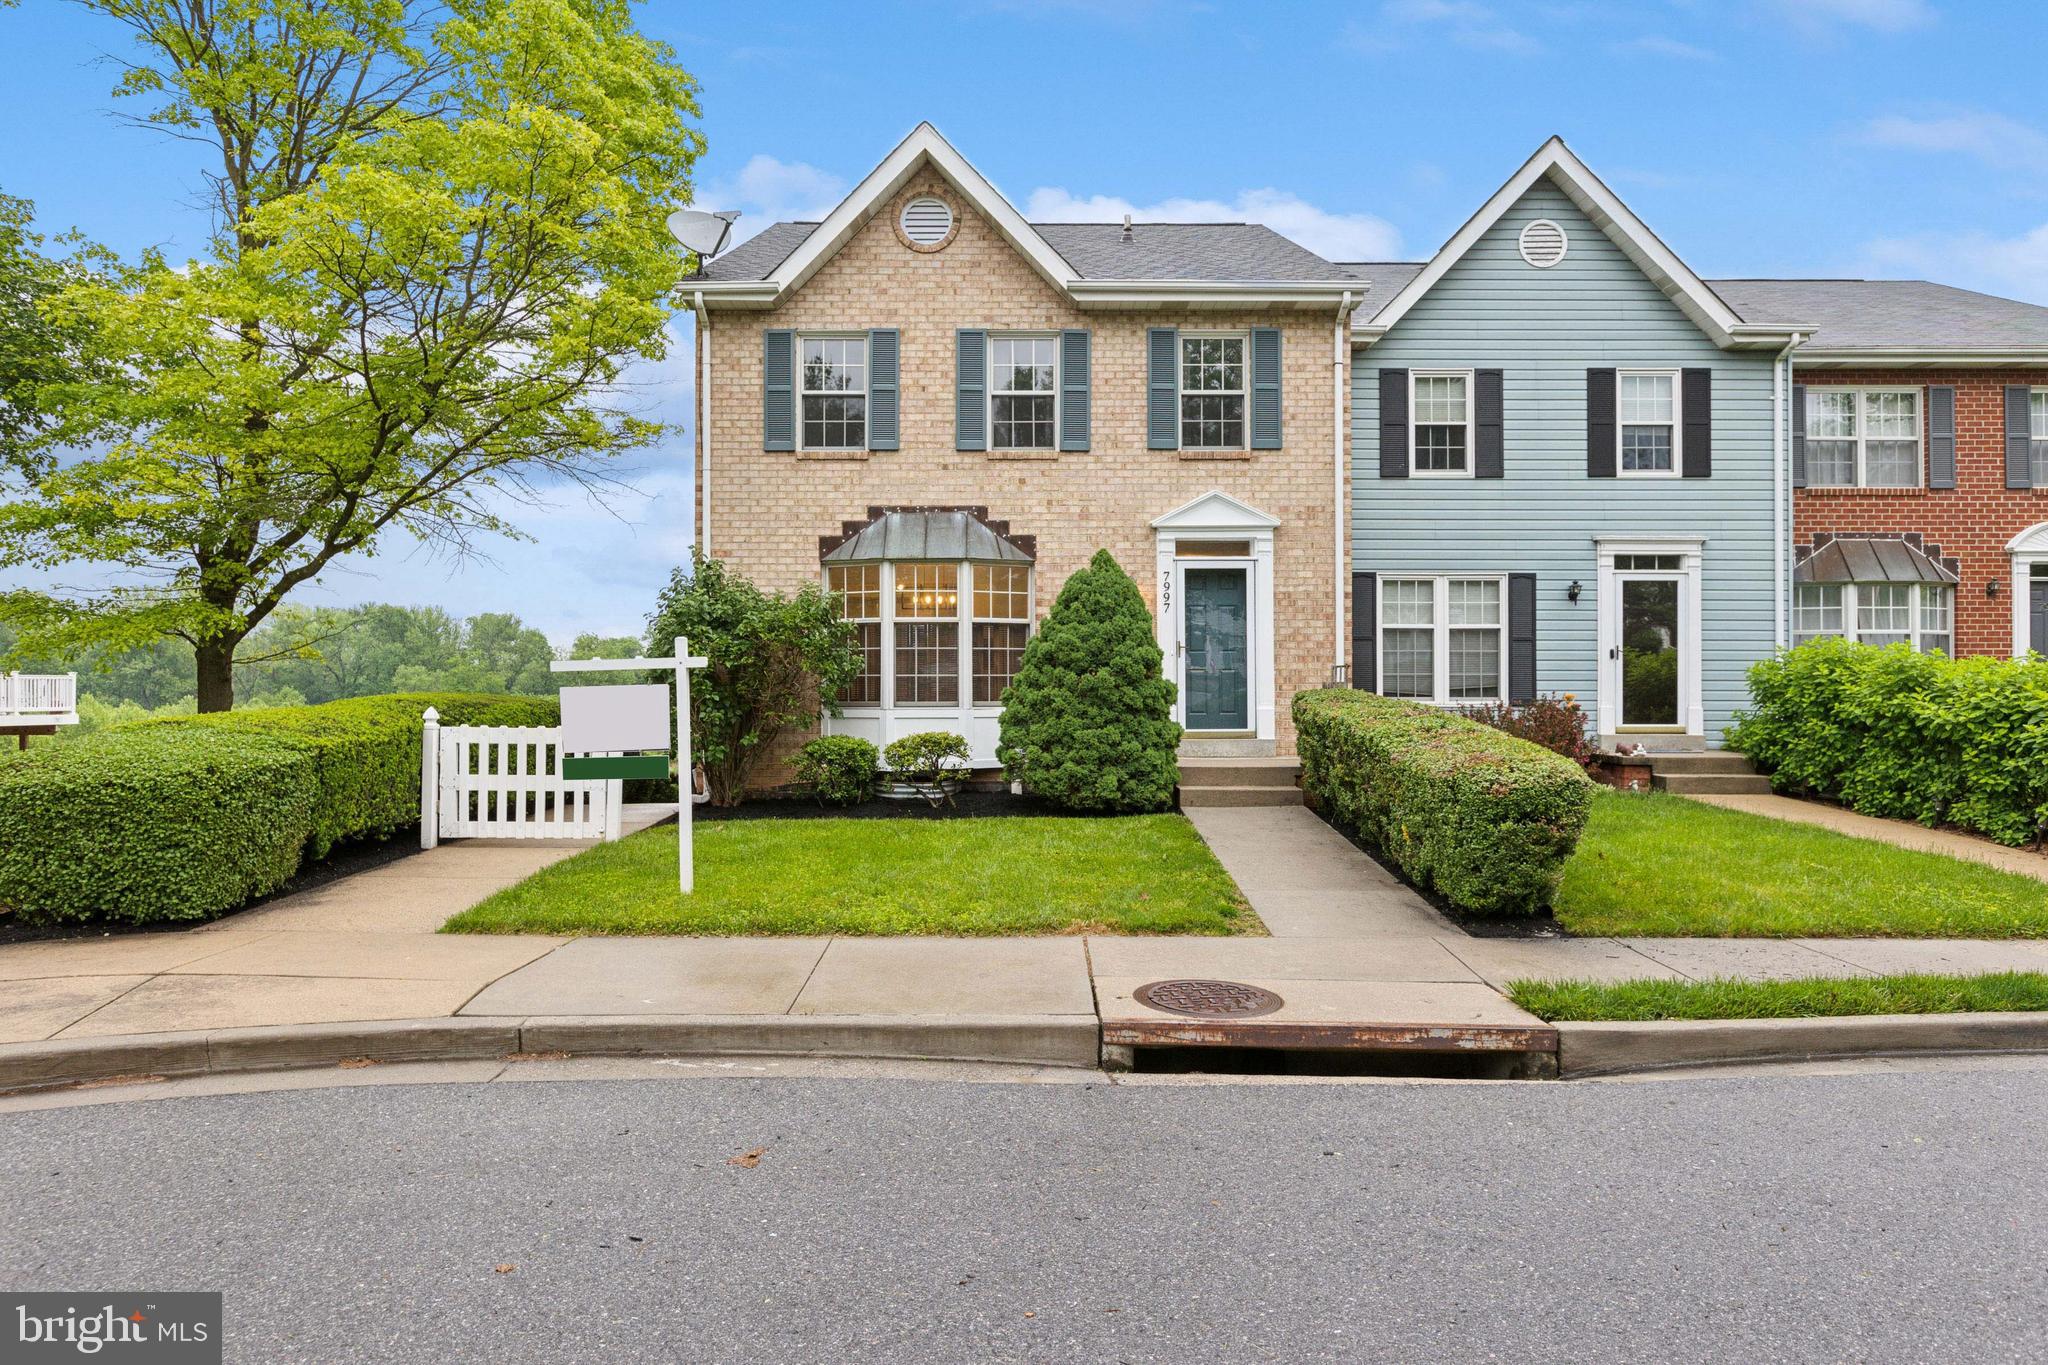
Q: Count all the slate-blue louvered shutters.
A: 6